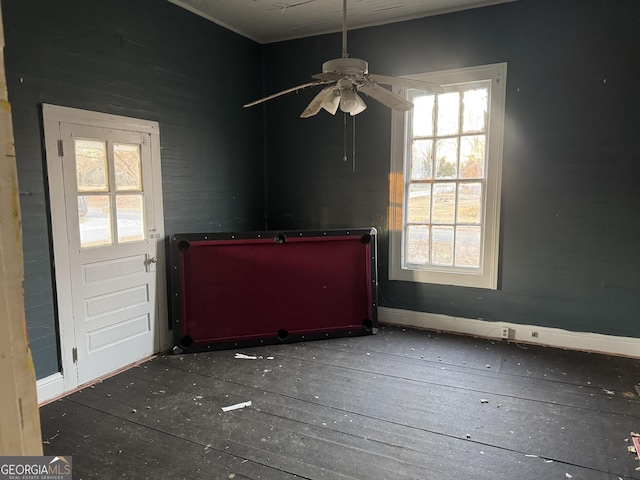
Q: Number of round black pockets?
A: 6